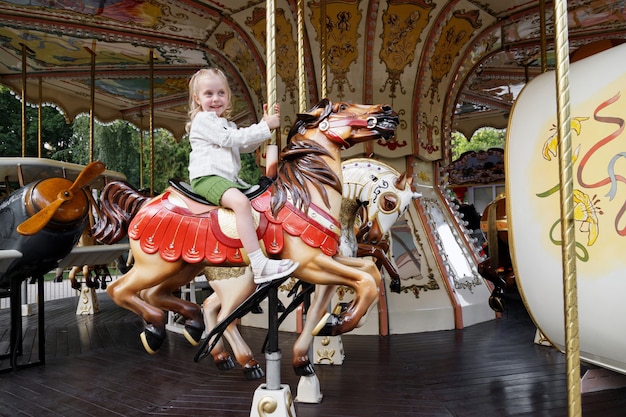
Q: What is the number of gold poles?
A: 10